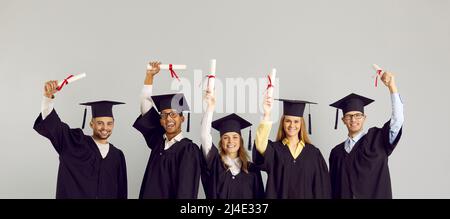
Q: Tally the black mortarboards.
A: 5